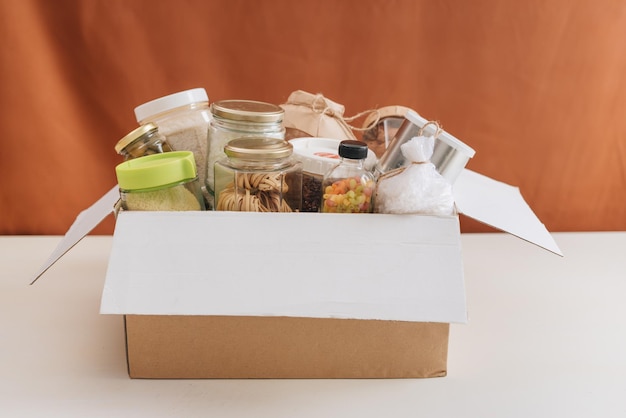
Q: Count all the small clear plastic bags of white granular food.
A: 1